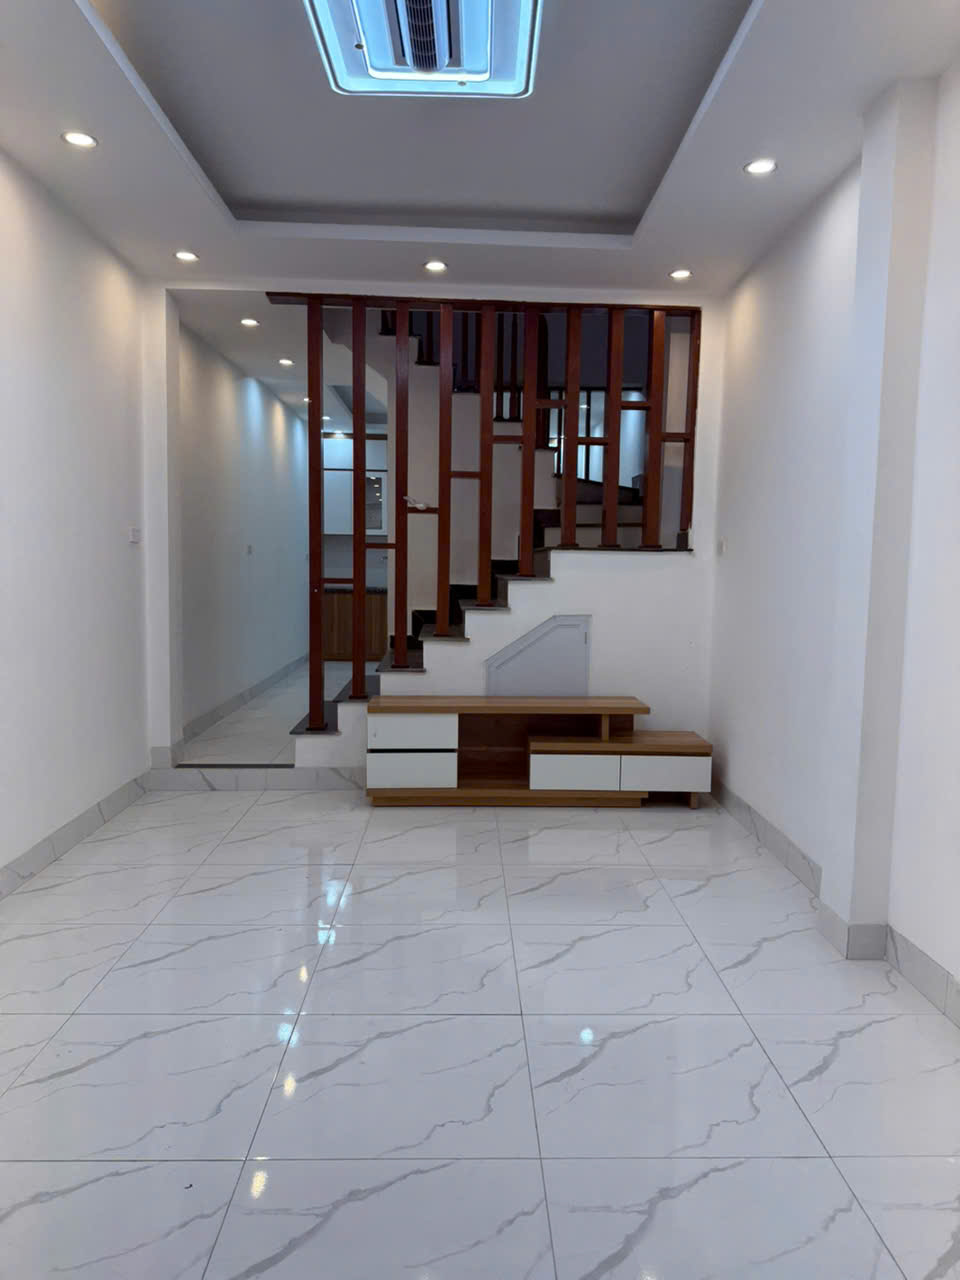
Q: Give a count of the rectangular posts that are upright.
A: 10